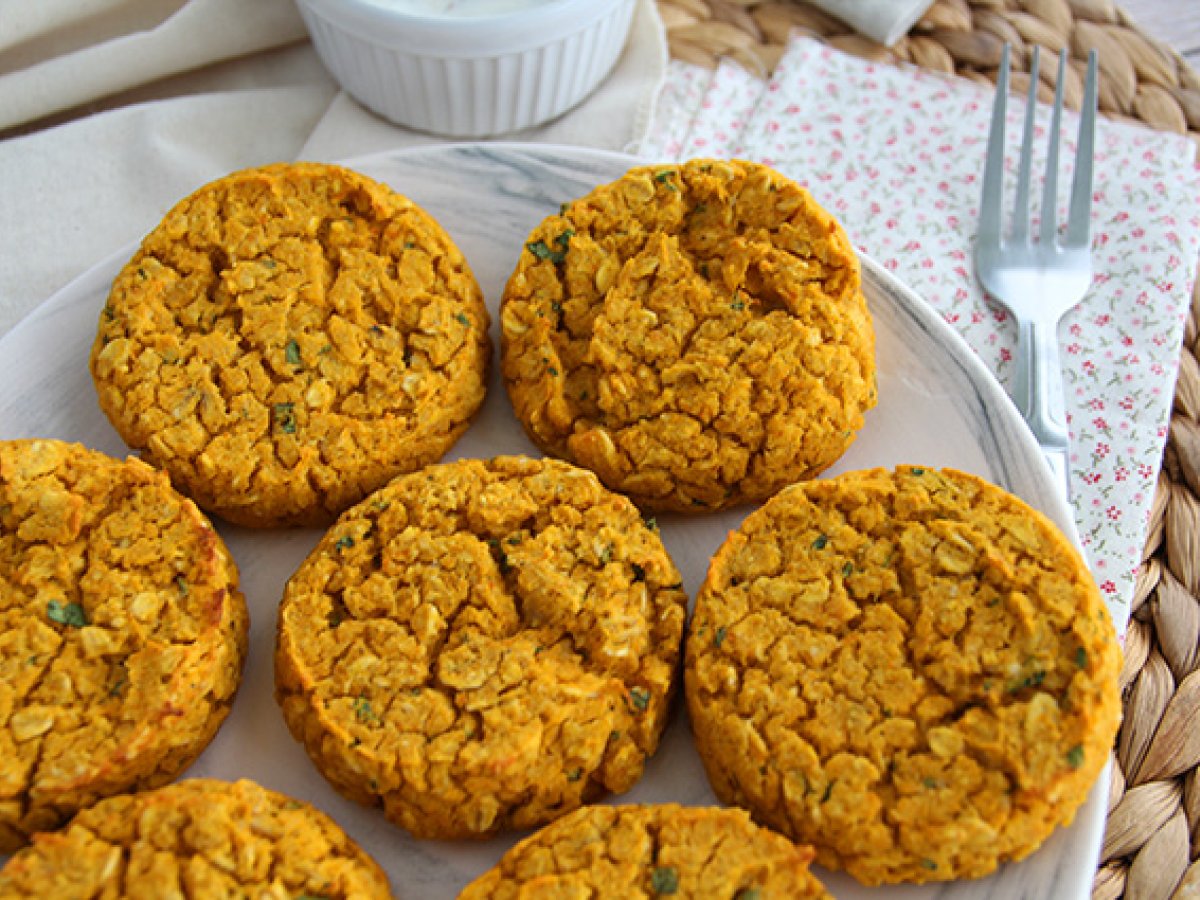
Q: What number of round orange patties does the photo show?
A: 7